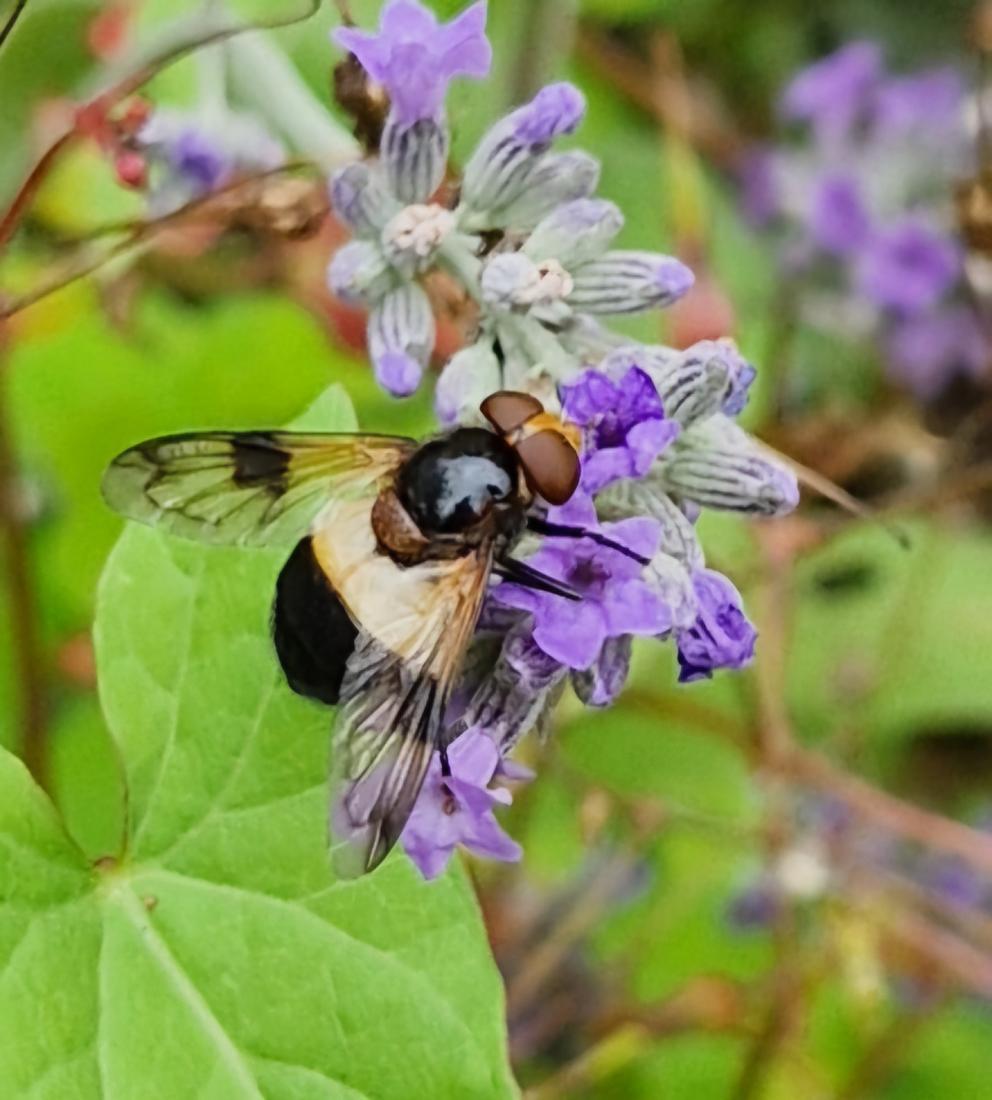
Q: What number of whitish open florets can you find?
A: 2